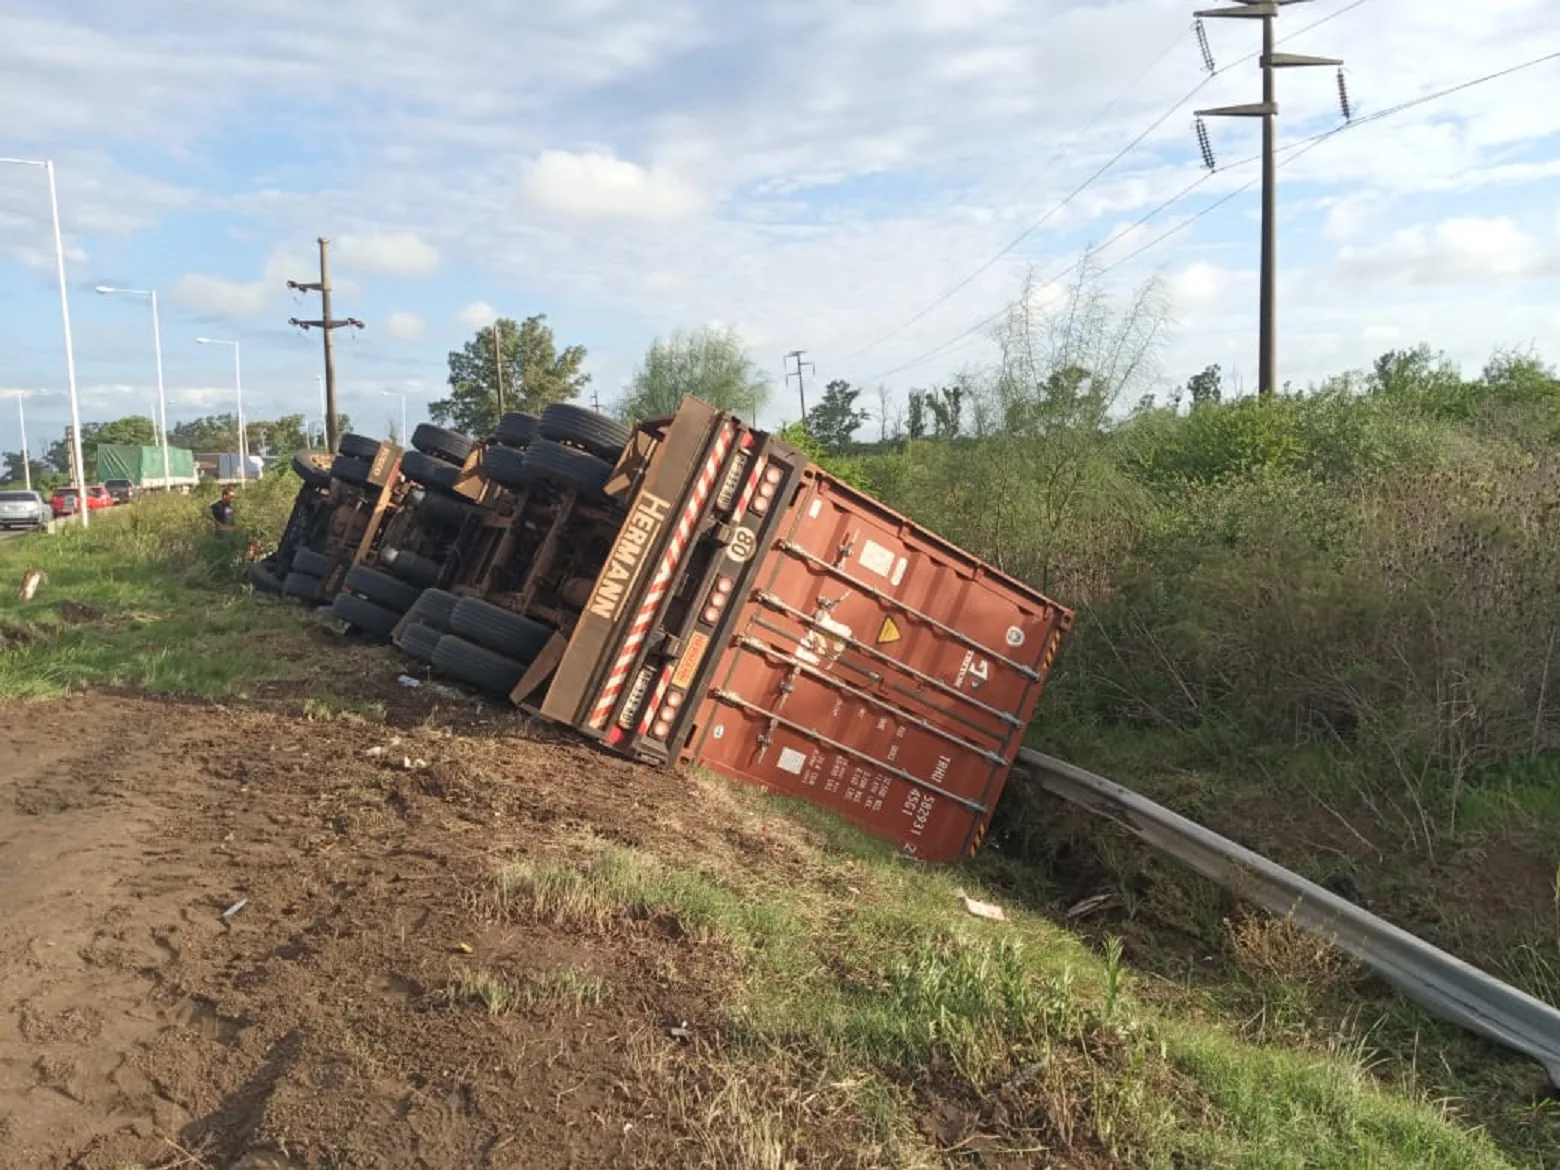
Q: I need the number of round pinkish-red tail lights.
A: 9